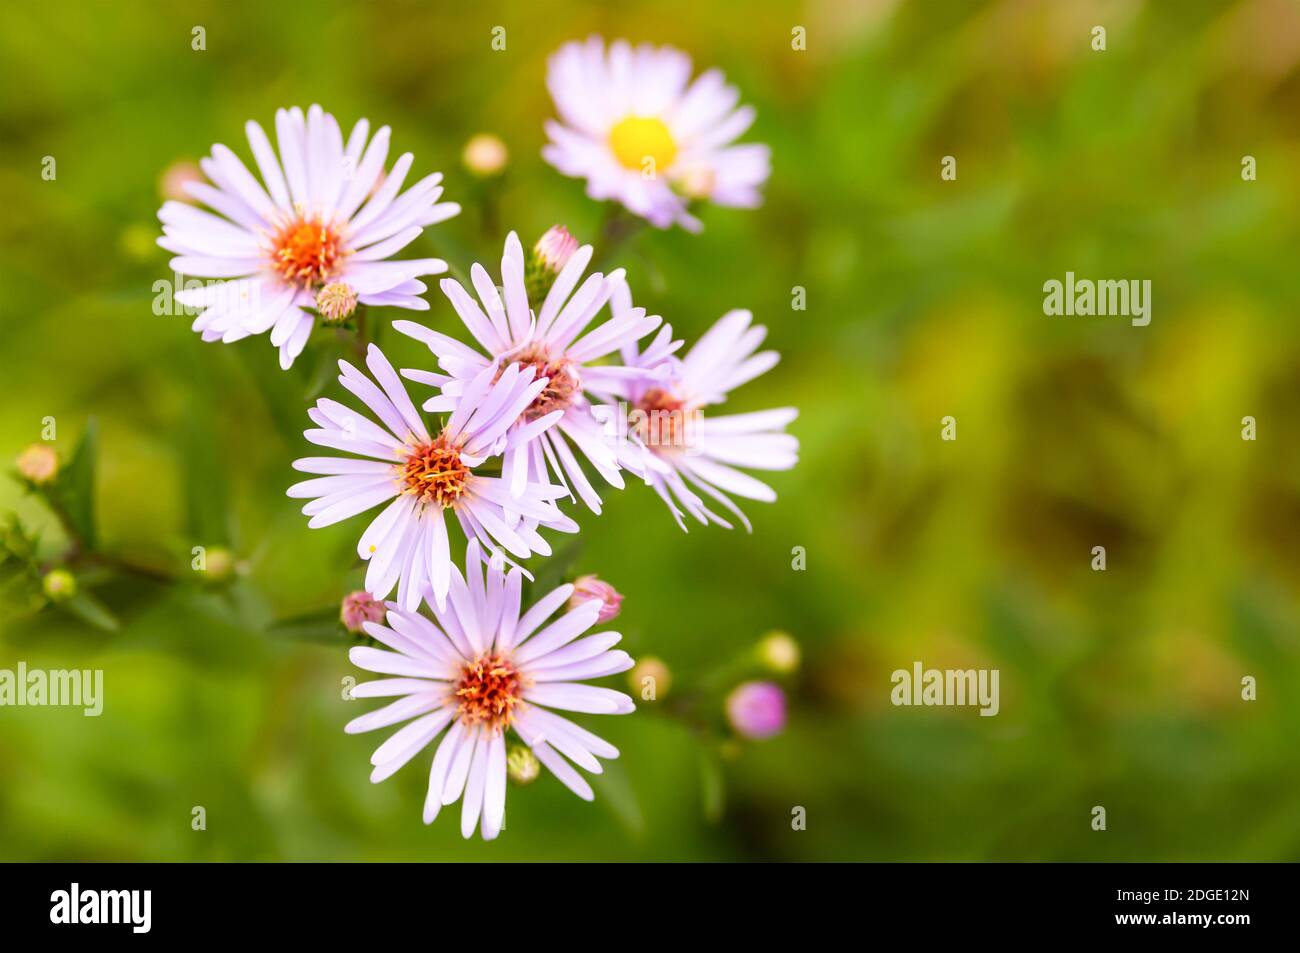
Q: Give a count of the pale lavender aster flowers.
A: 6